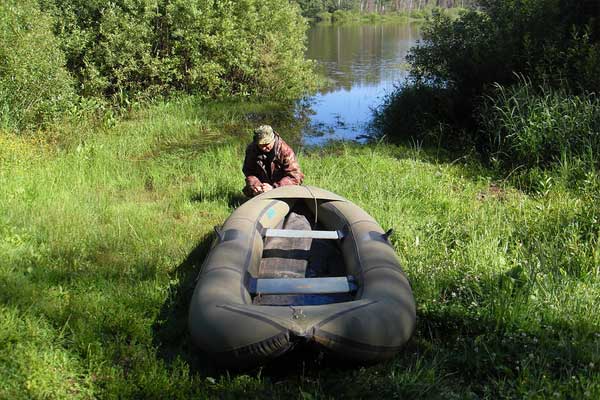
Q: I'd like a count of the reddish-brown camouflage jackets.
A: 1